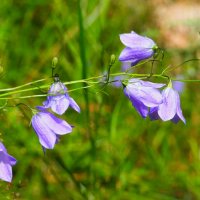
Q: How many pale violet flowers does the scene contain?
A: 6